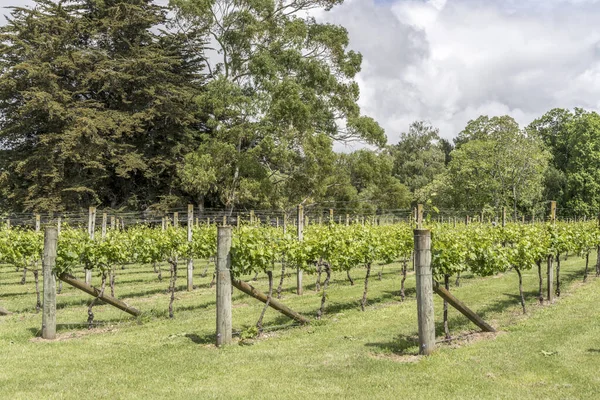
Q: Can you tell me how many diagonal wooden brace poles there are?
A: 3